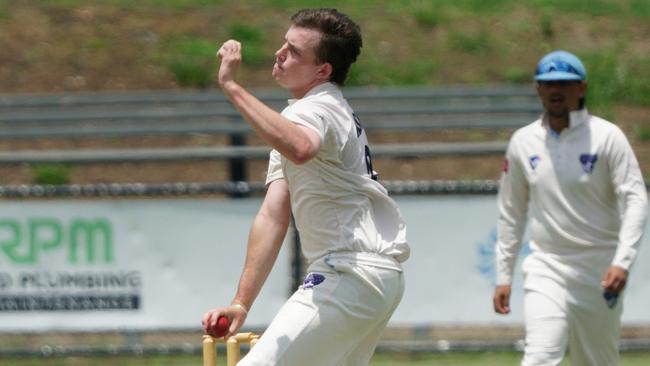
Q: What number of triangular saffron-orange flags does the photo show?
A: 0